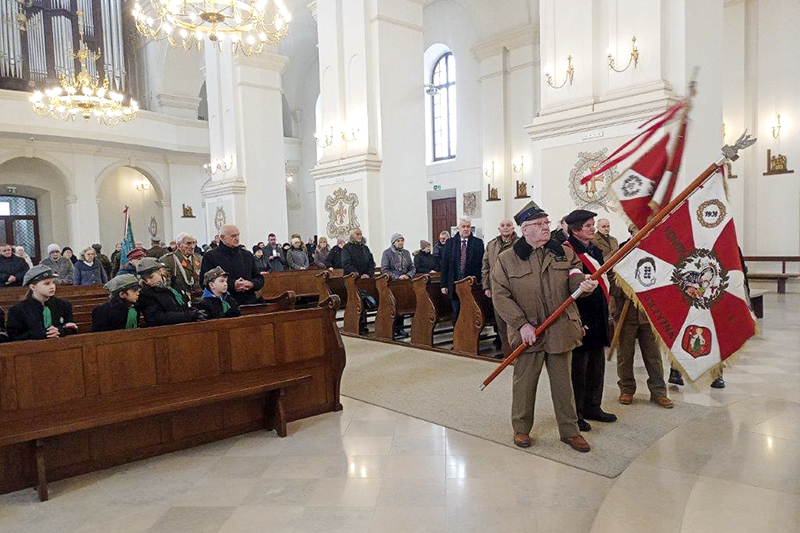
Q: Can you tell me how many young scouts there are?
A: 4